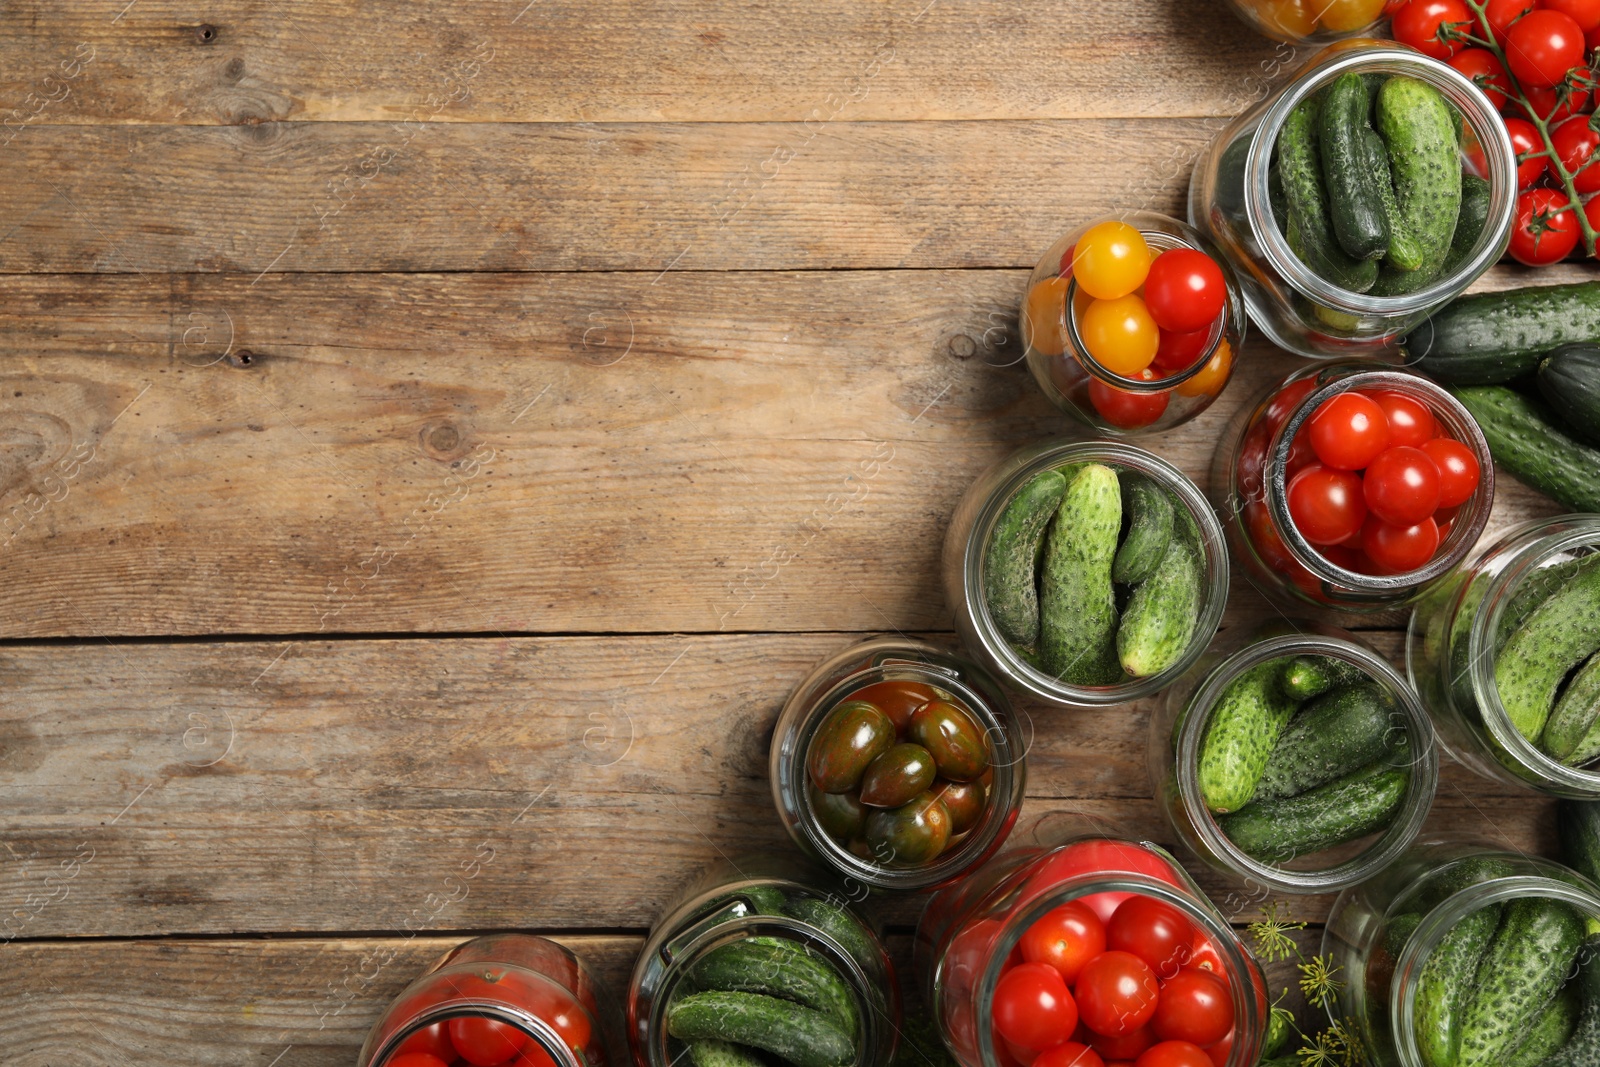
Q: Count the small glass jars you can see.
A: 12